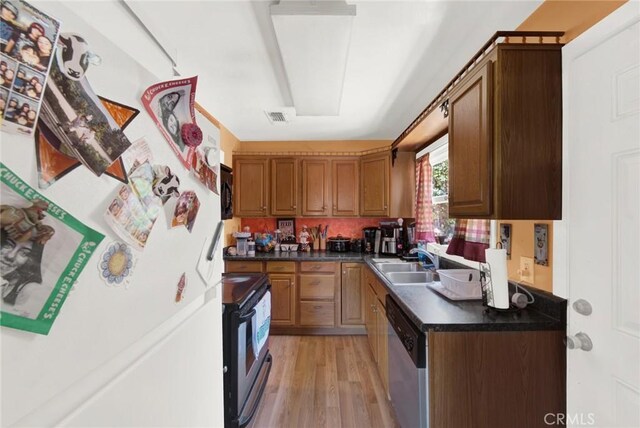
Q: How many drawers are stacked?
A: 3